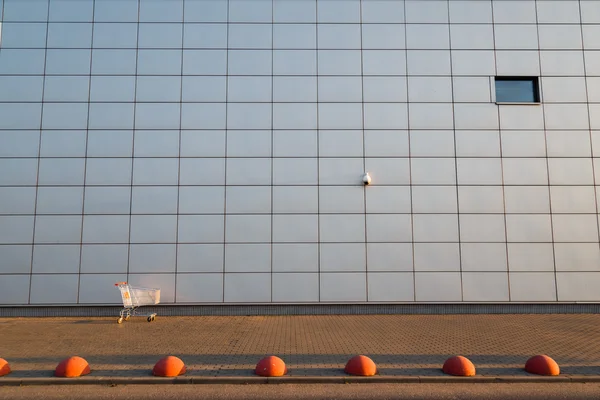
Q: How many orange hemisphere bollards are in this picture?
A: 7